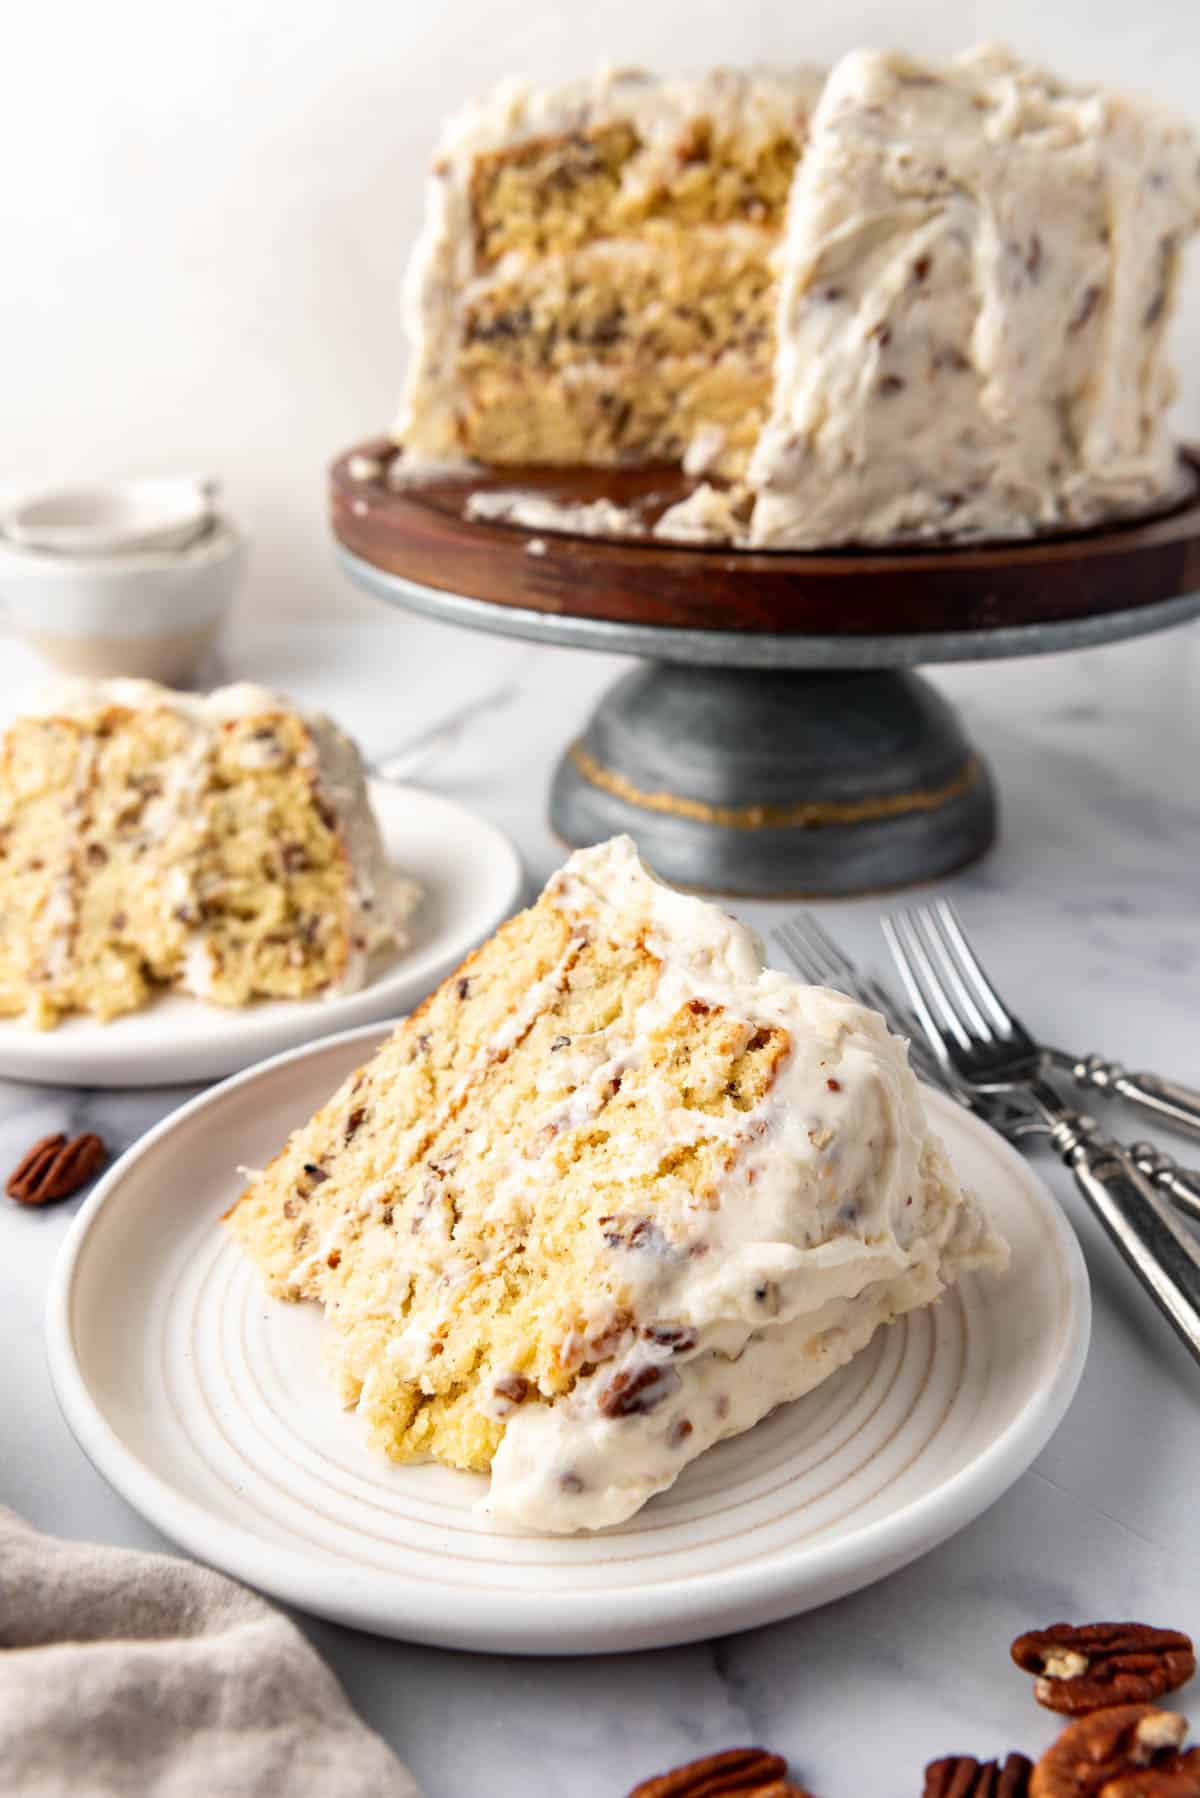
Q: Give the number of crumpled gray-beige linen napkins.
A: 1